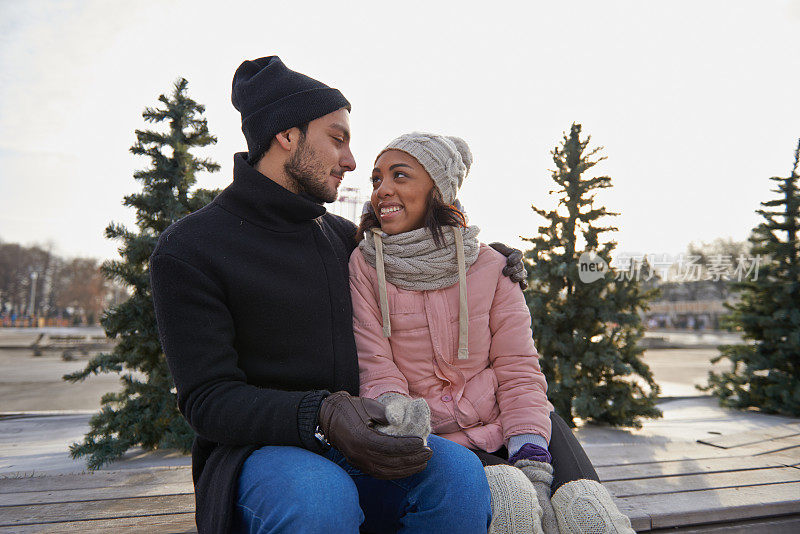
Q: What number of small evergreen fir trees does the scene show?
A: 3